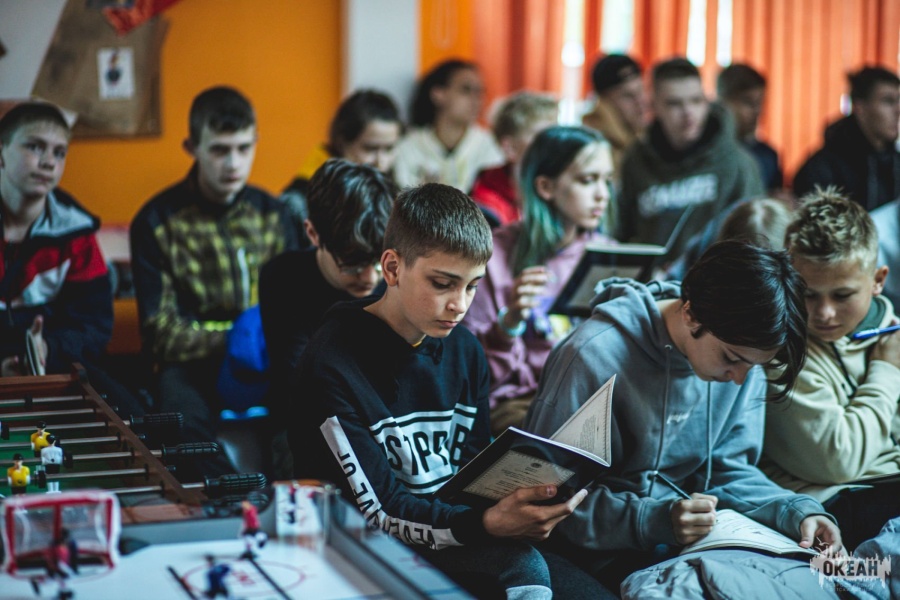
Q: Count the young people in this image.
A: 15